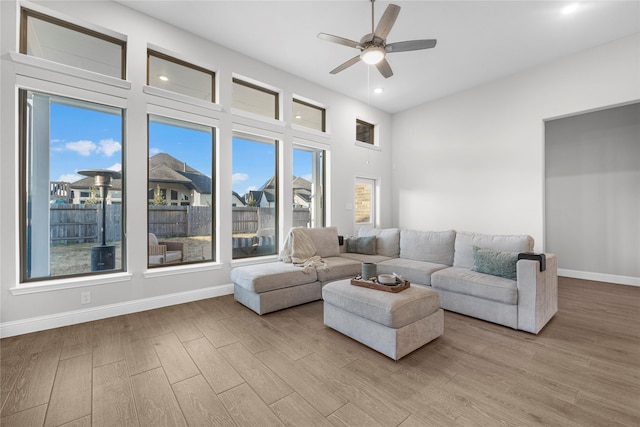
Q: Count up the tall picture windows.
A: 4